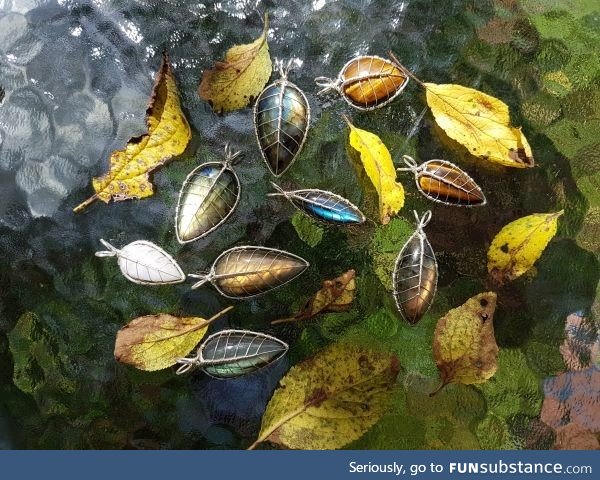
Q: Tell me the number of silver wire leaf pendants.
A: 9